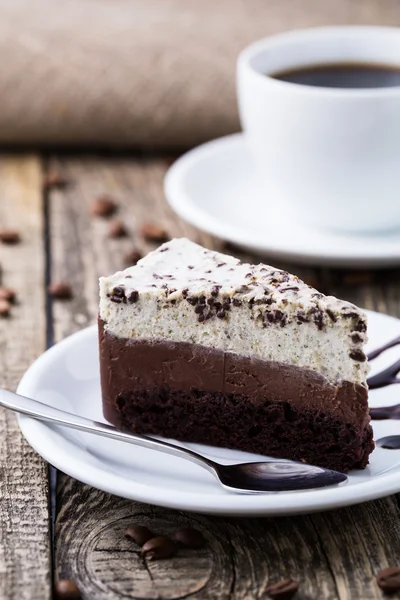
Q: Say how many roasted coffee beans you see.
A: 15